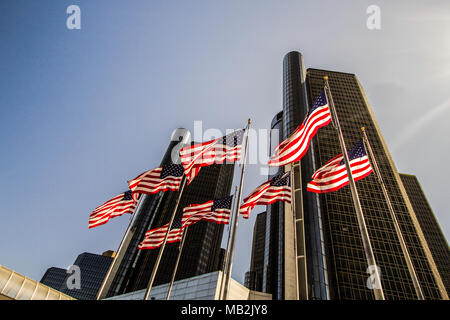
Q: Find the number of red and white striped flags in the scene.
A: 8